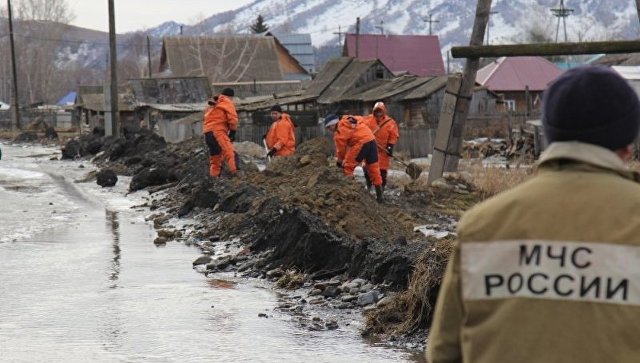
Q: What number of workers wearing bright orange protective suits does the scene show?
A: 4